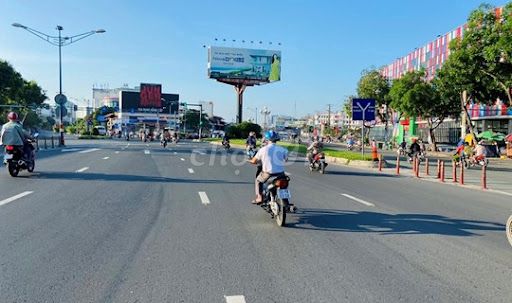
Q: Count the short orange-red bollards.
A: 10